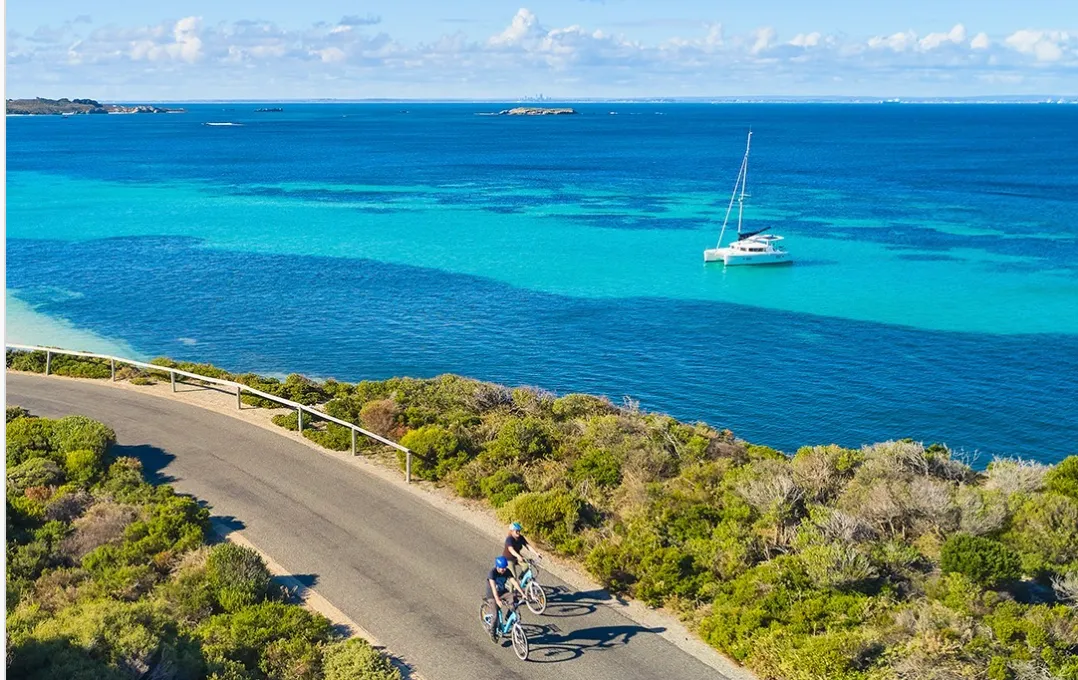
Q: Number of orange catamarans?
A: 0